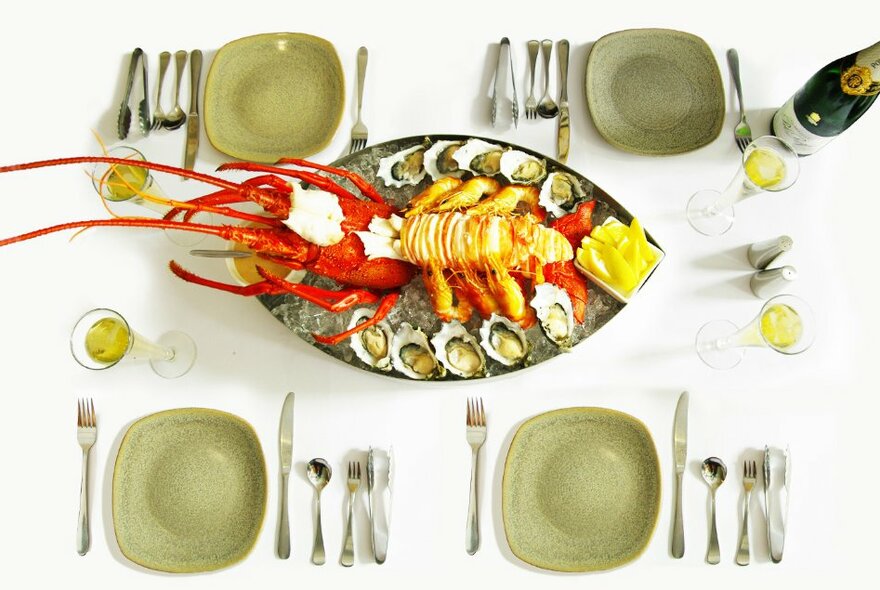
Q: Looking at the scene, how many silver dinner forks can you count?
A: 4